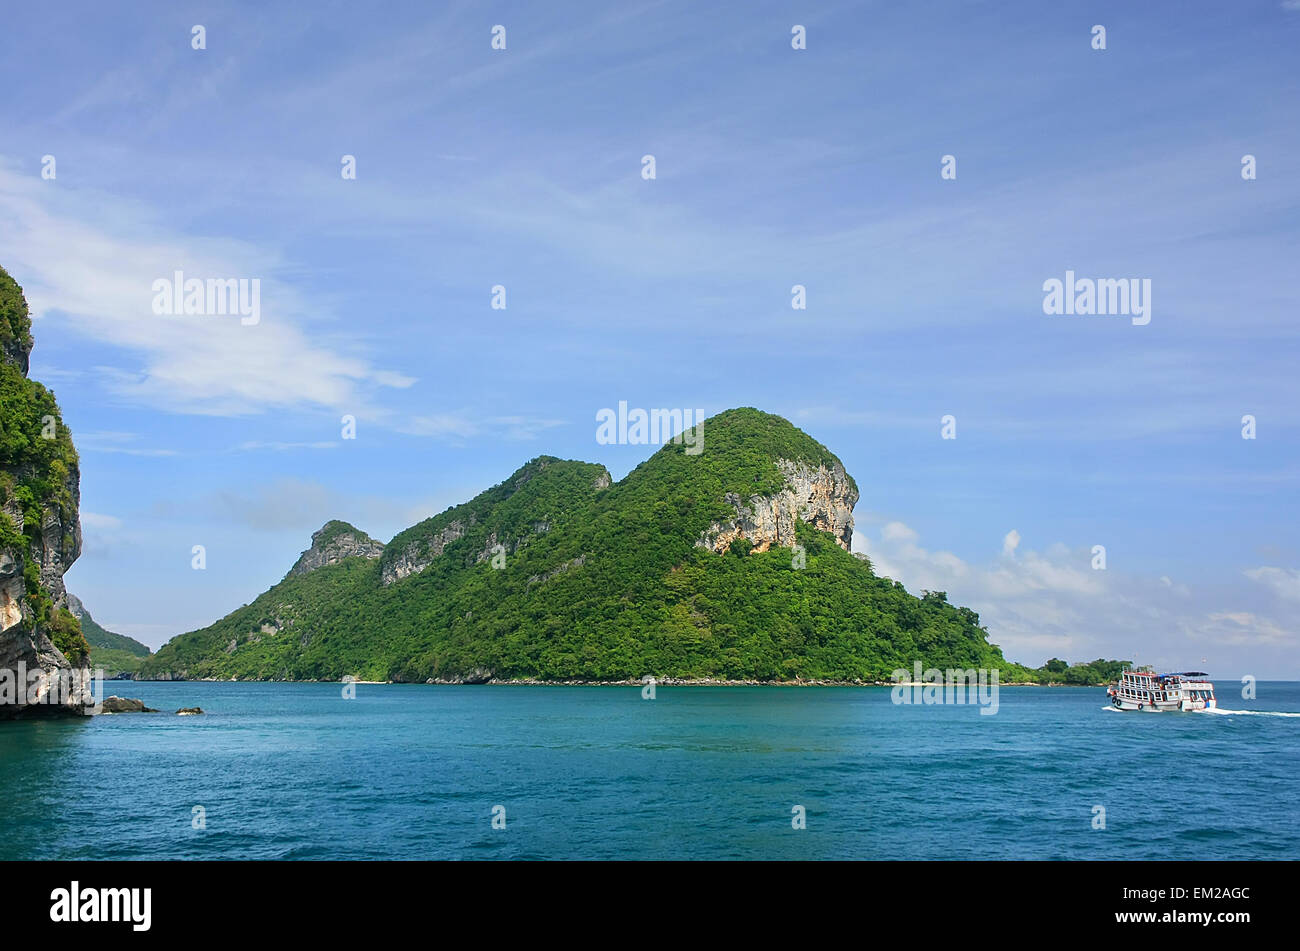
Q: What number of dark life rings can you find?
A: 3